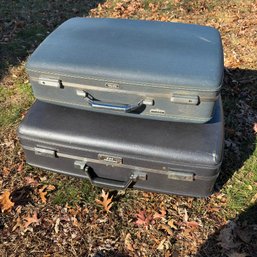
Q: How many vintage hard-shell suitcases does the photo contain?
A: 2